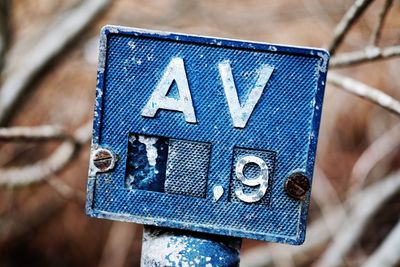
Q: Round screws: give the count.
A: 2